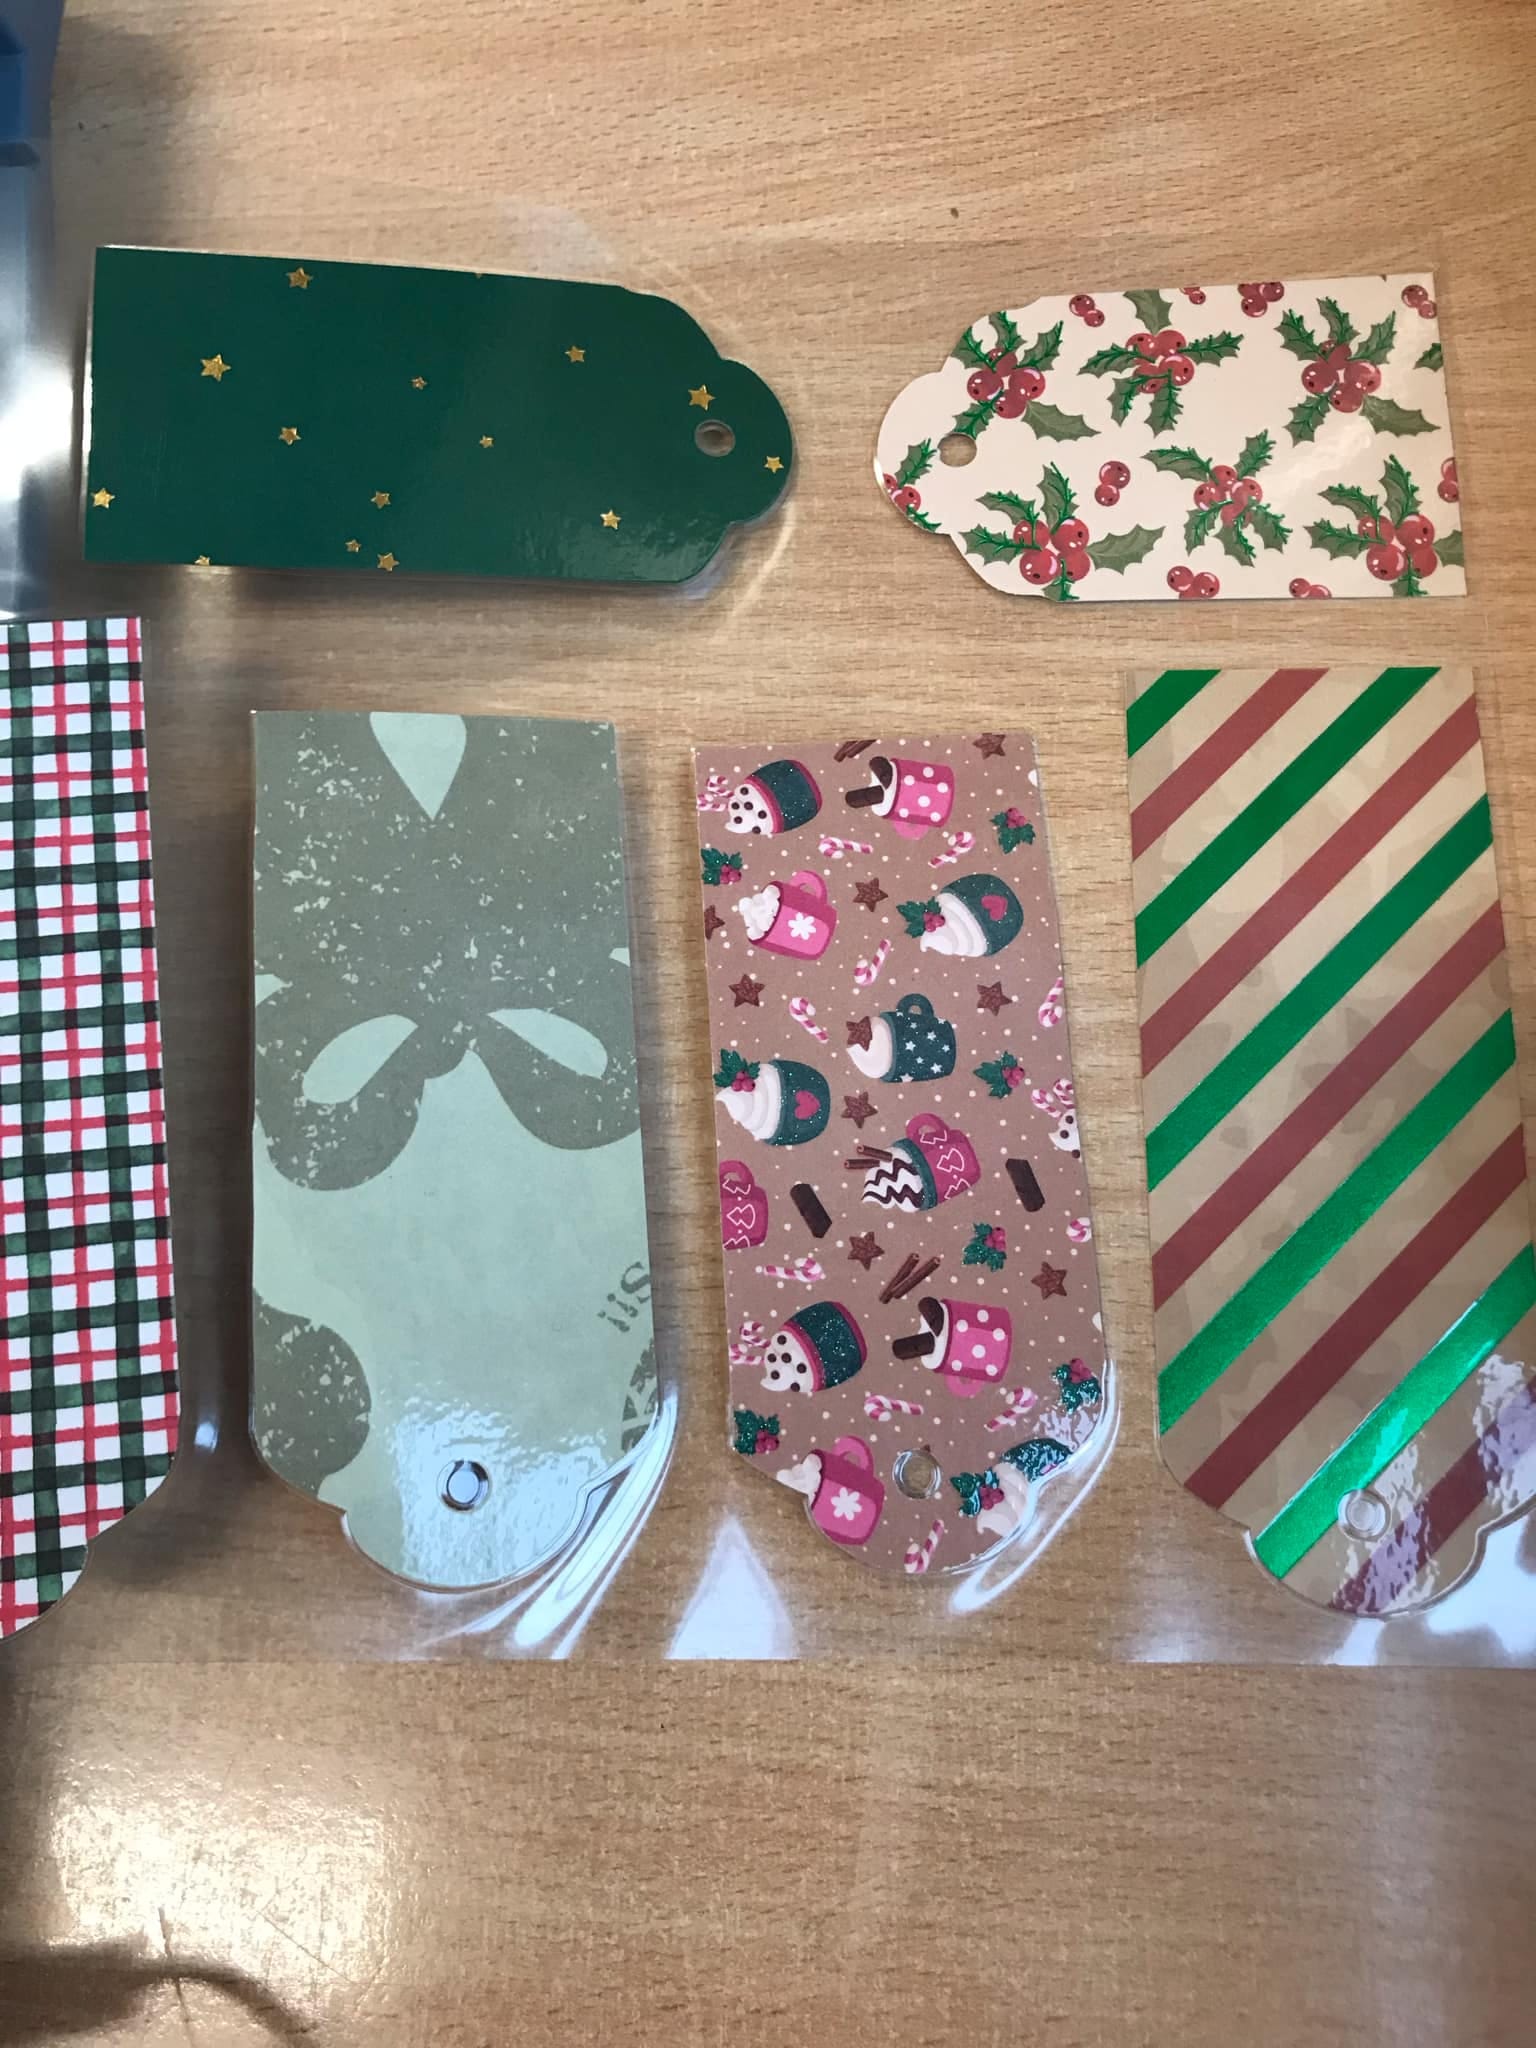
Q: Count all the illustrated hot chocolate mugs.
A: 12